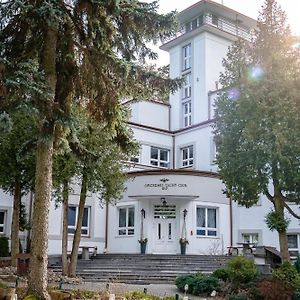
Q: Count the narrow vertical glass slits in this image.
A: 2